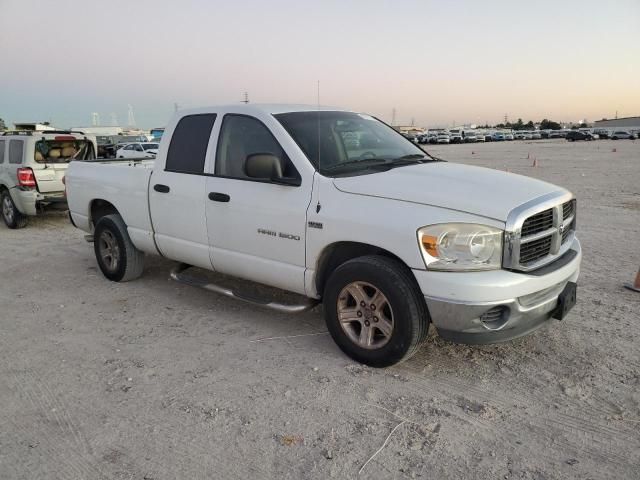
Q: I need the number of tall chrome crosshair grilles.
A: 1